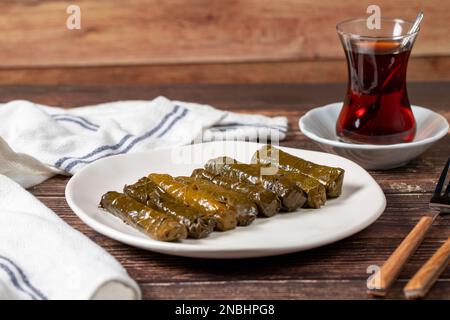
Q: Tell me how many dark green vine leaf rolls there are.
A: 8